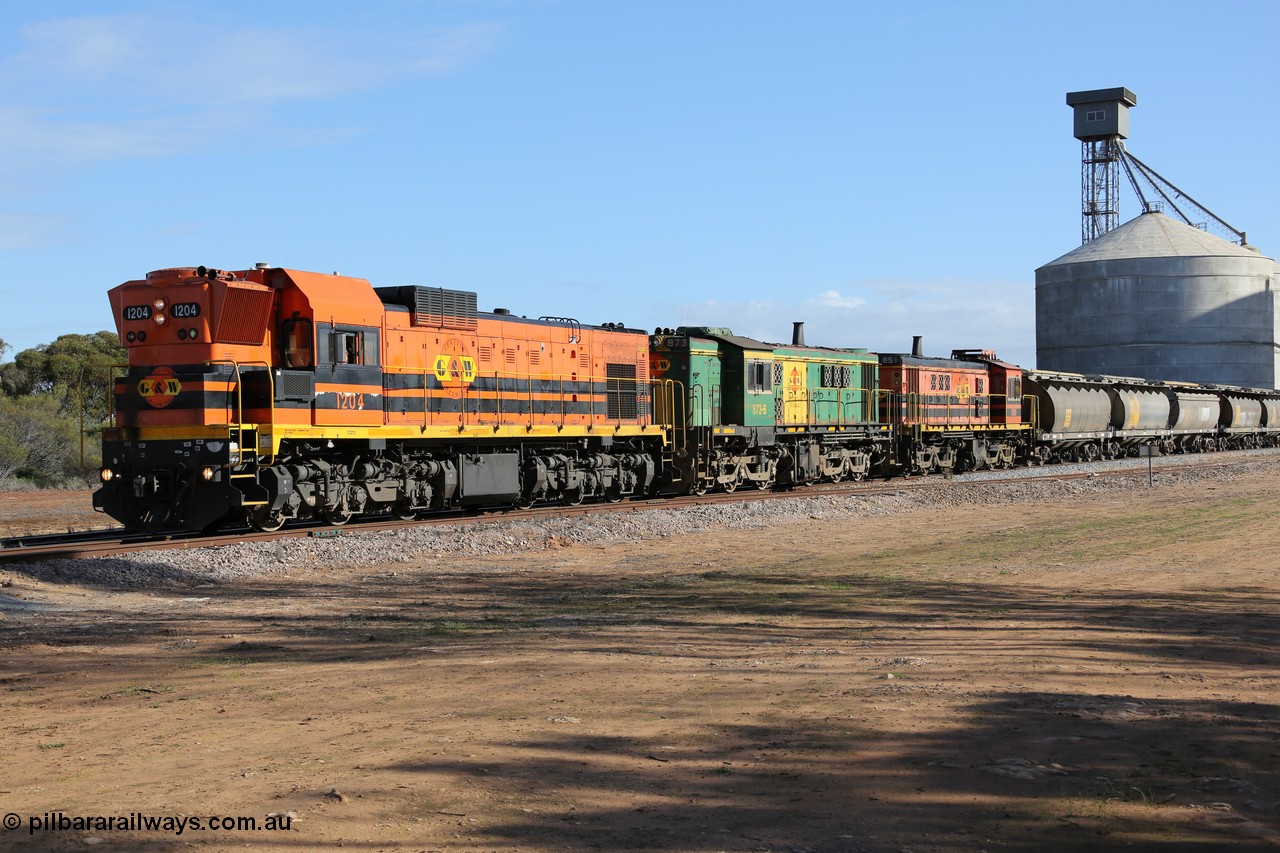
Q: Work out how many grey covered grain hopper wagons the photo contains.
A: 5